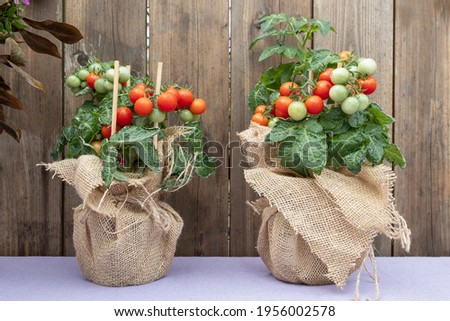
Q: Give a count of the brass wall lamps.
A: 0